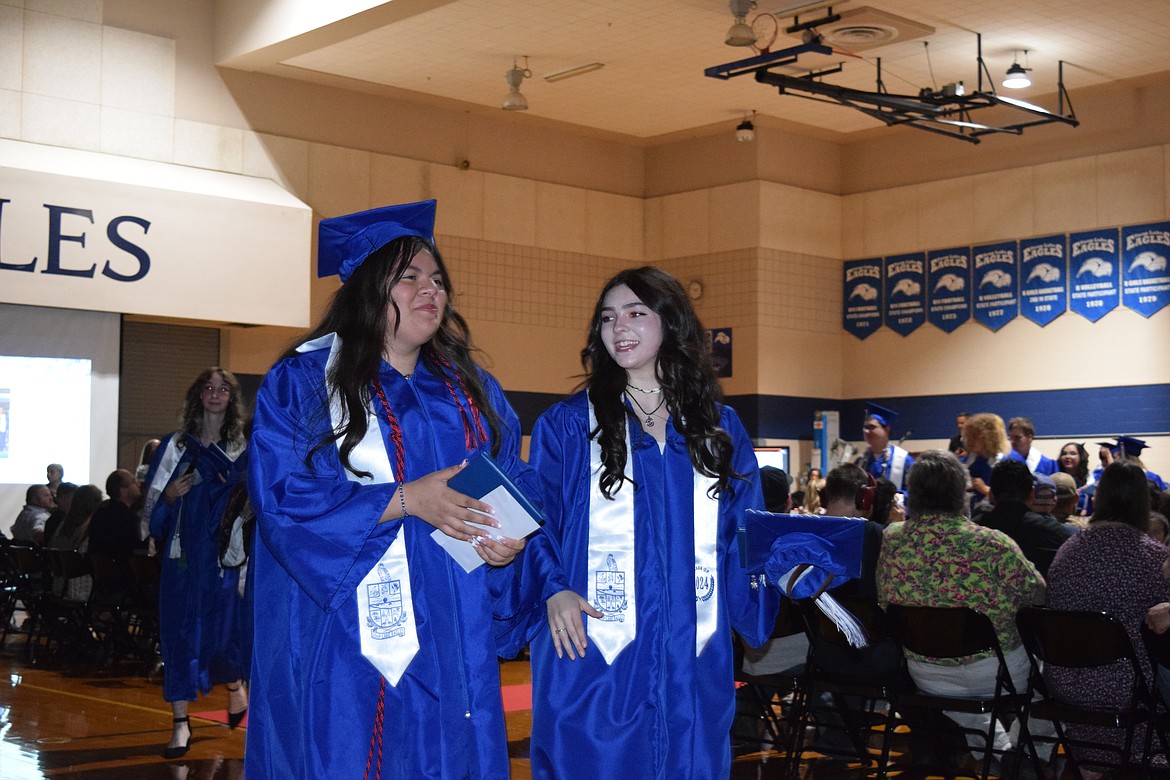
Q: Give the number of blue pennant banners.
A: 7